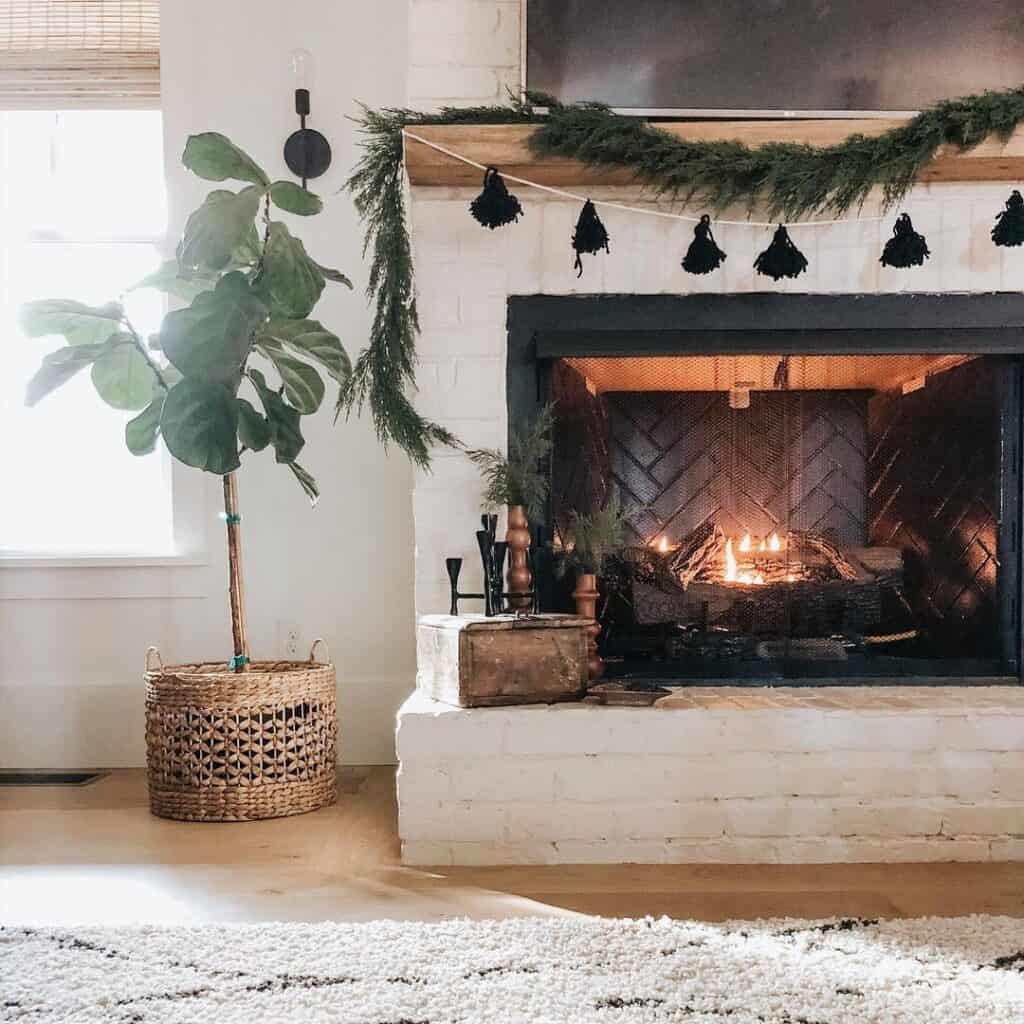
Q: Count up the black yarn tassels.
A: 6